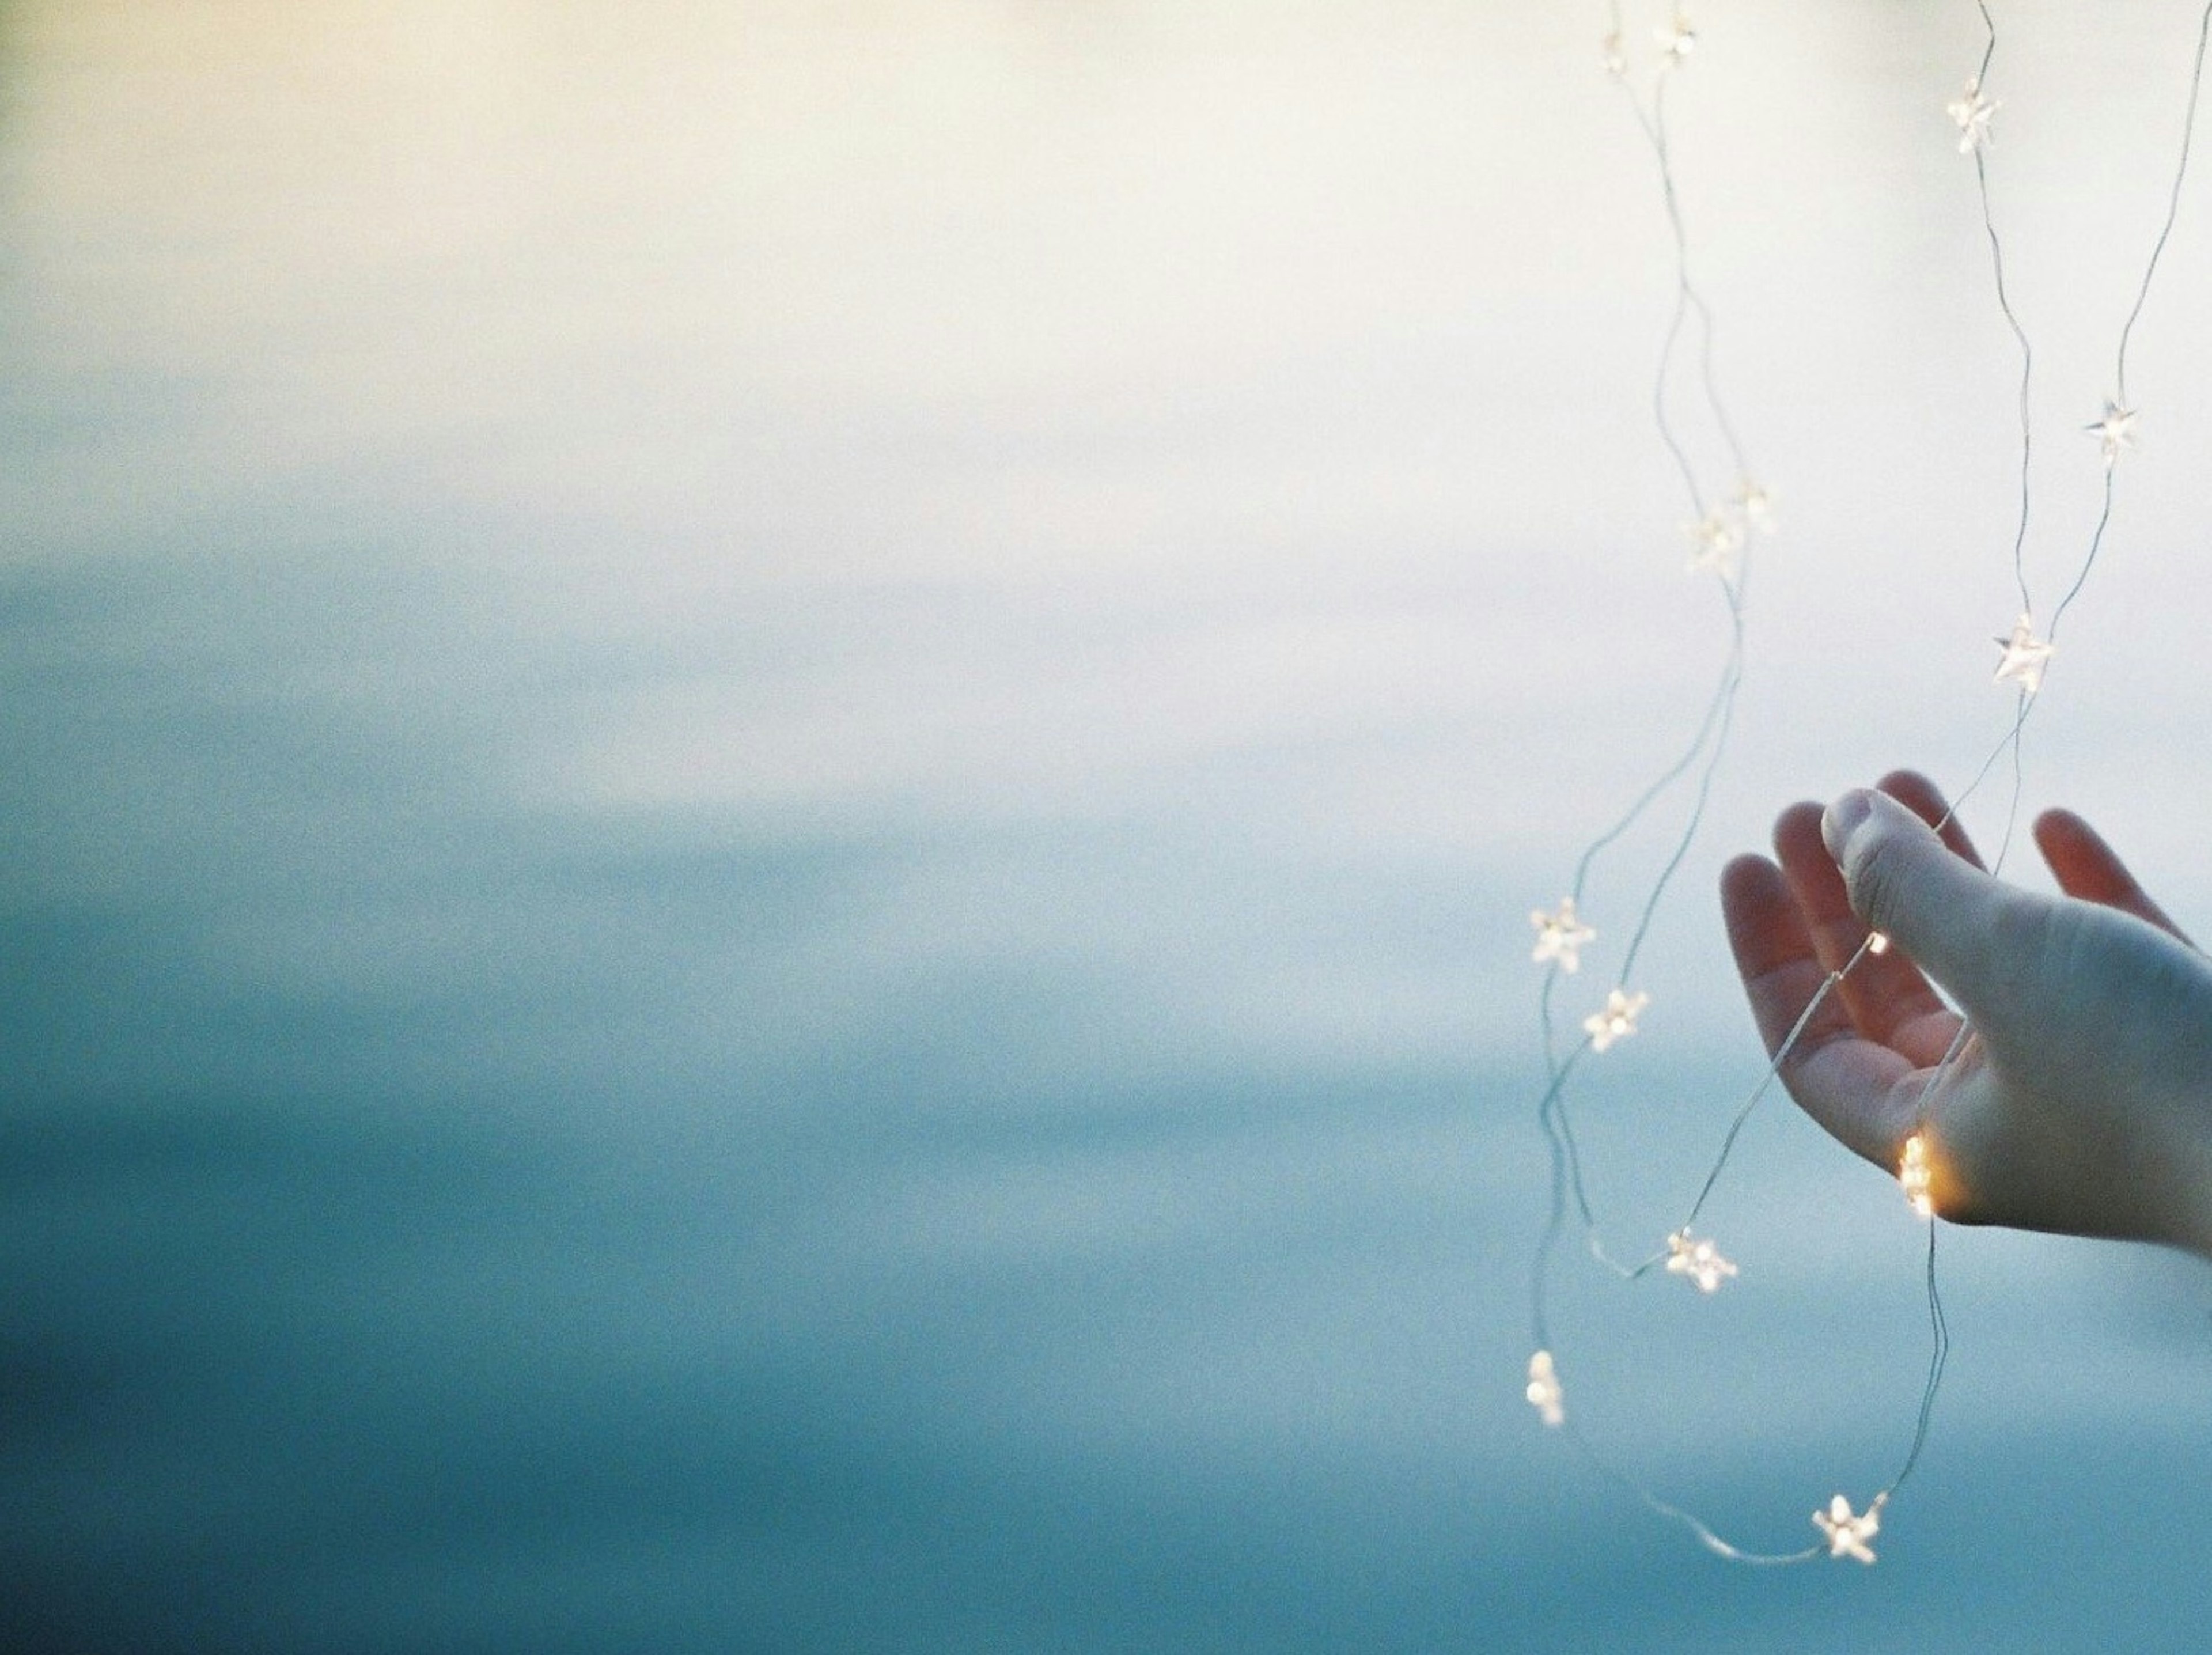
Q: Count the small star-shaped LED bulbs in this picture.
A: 13